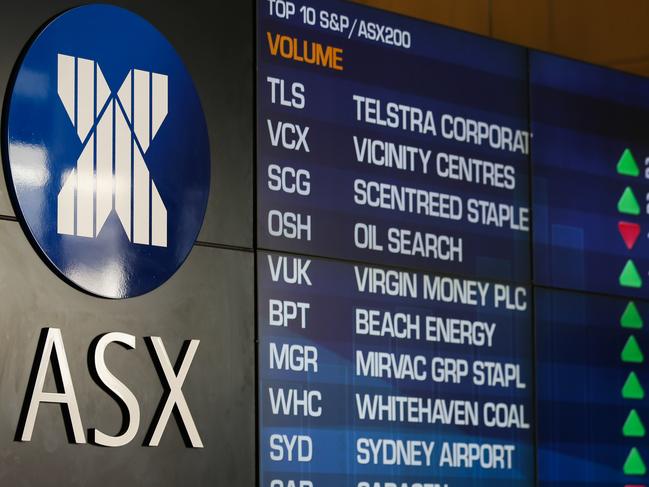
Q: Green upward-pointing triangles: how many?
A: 8